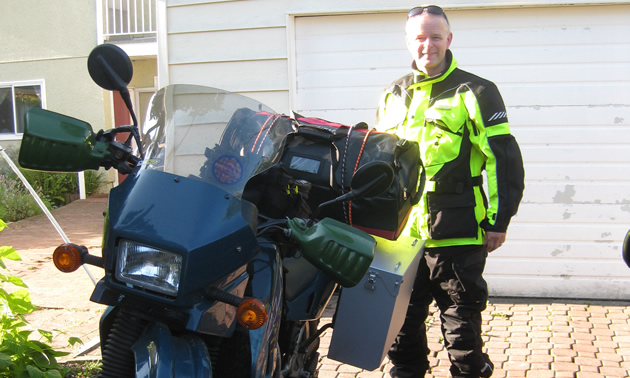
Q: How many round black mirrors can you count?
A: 2